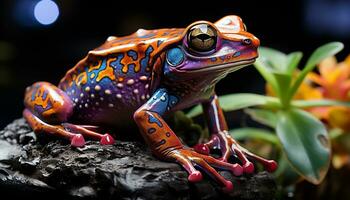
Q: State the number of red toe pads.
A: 8